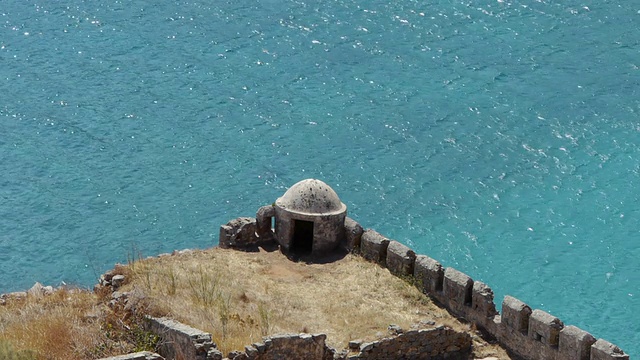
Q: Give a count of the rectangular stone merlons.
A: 10